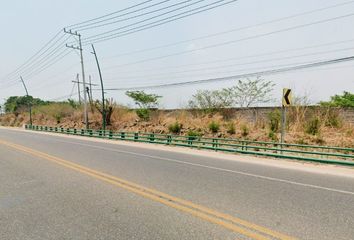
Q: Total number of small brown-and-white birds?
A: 0